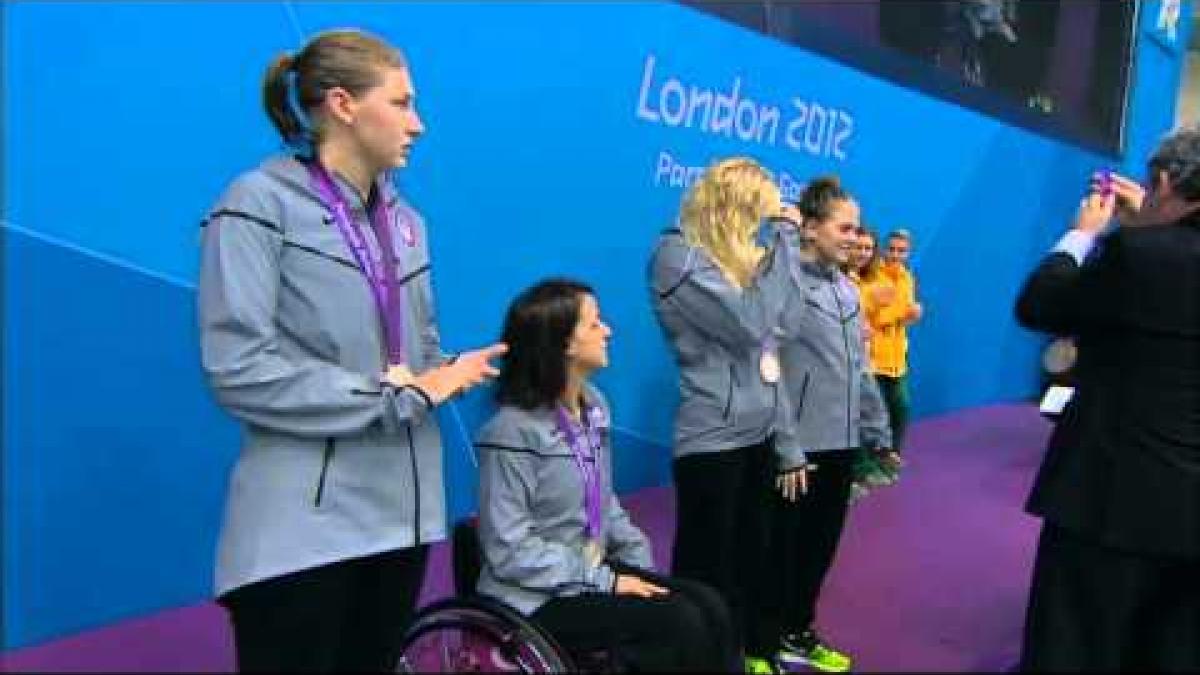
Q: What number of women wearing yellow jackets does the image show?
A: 2